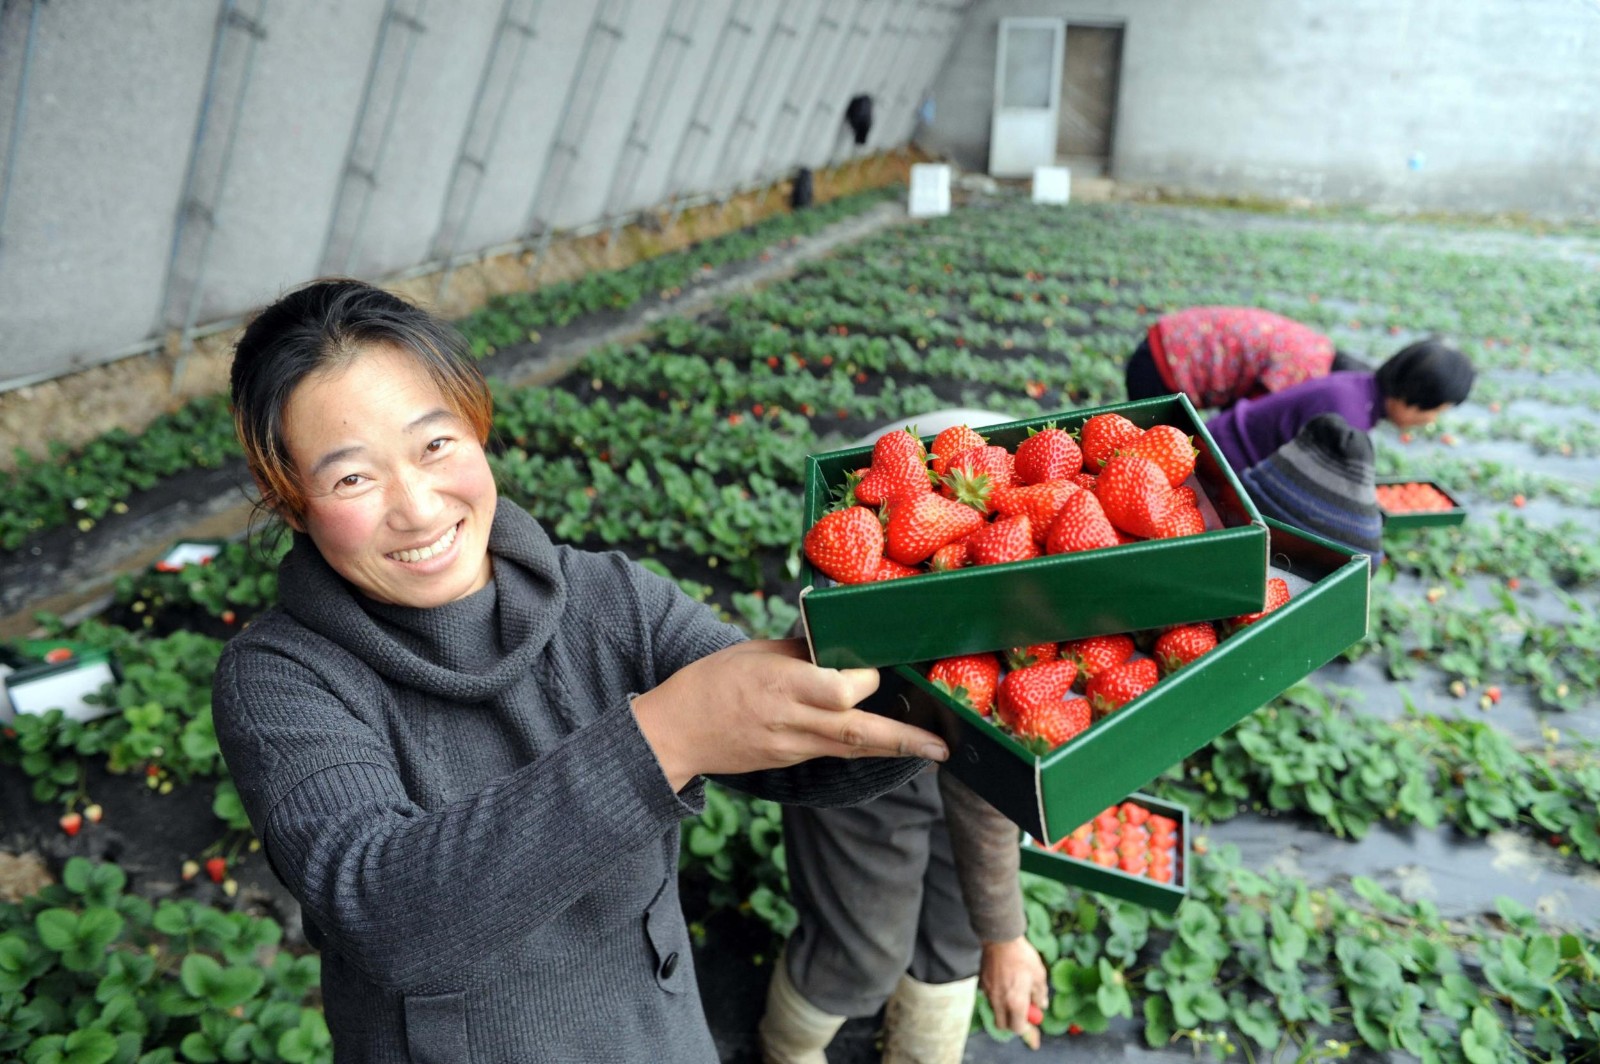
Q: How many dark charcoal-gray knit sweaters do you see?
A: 1